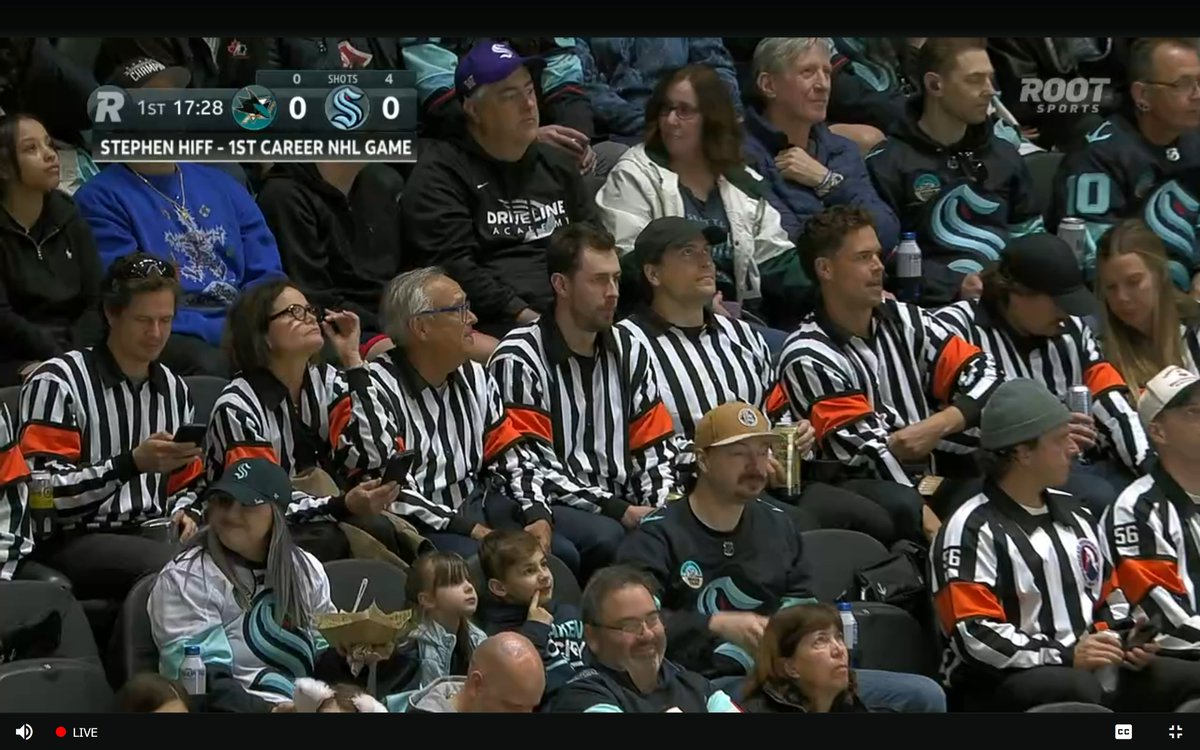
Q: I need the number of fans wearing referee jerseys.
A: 11